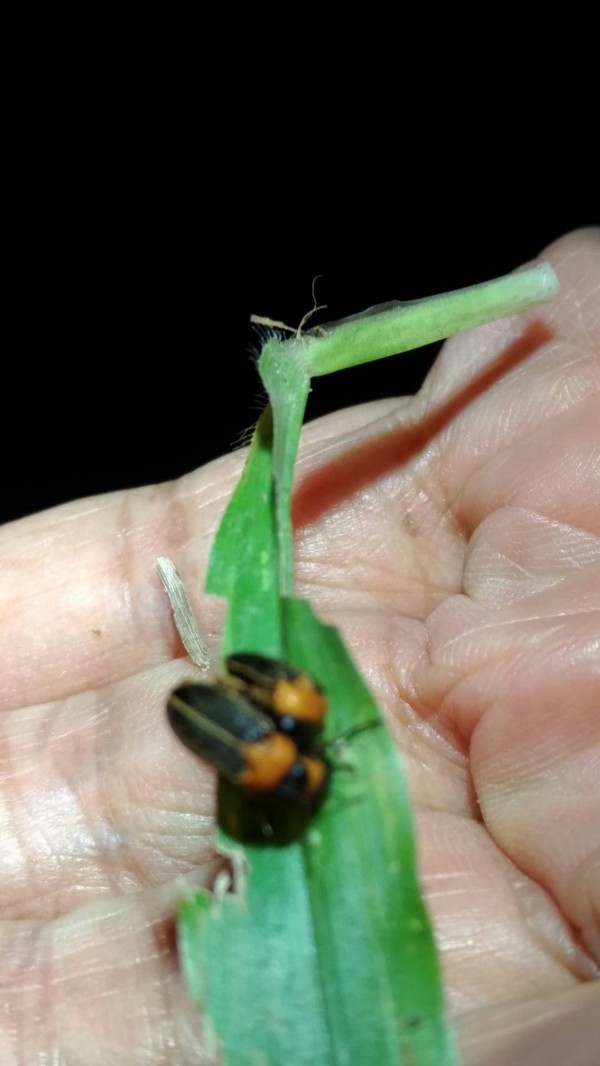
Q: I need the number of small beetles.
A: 2